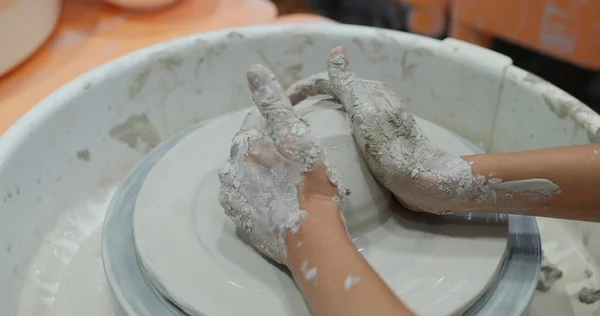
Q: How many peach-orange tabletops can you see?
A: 1